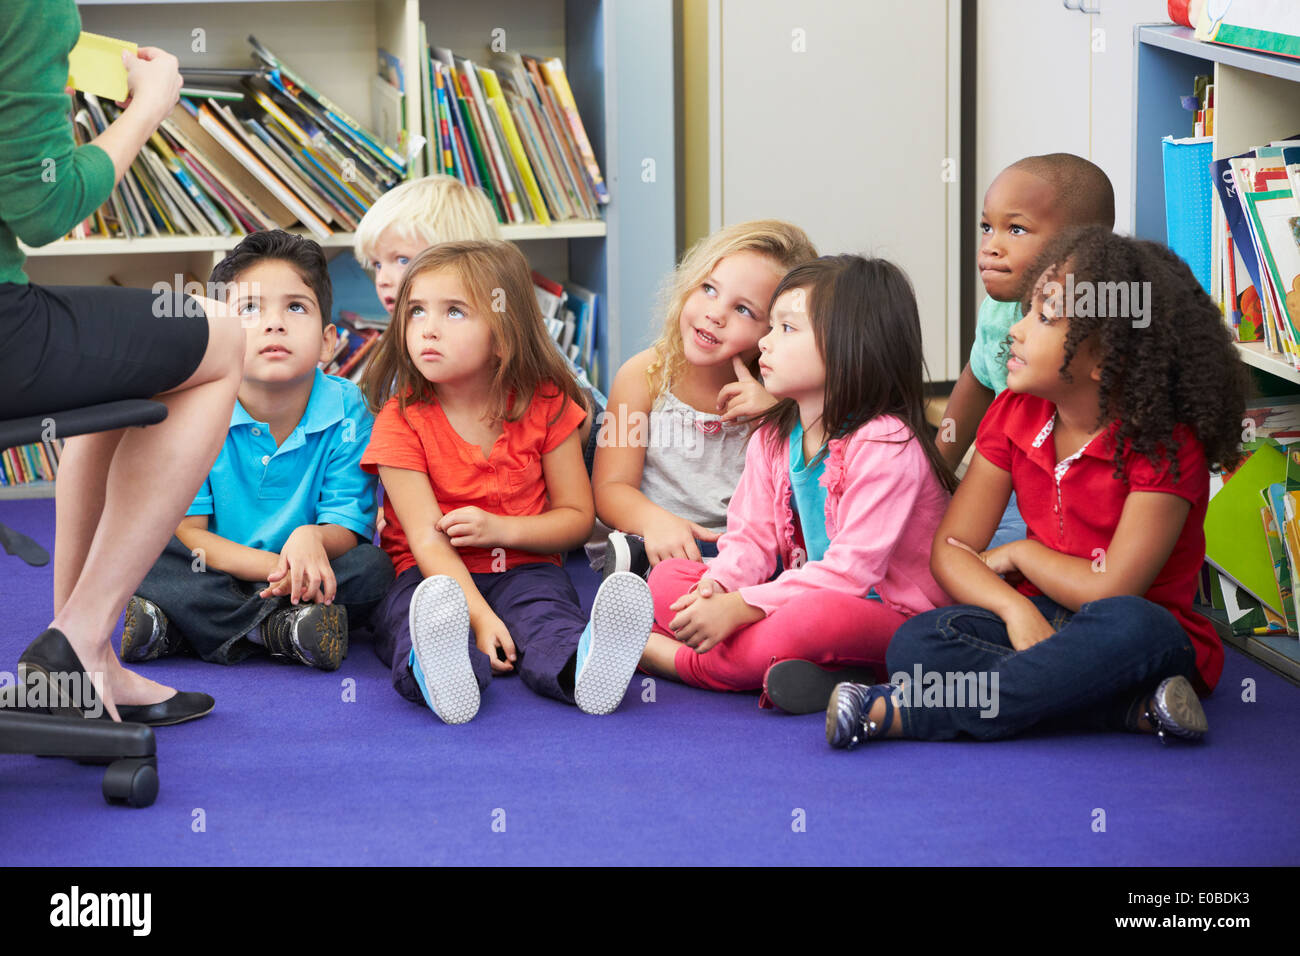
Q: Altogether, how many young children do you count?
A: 7